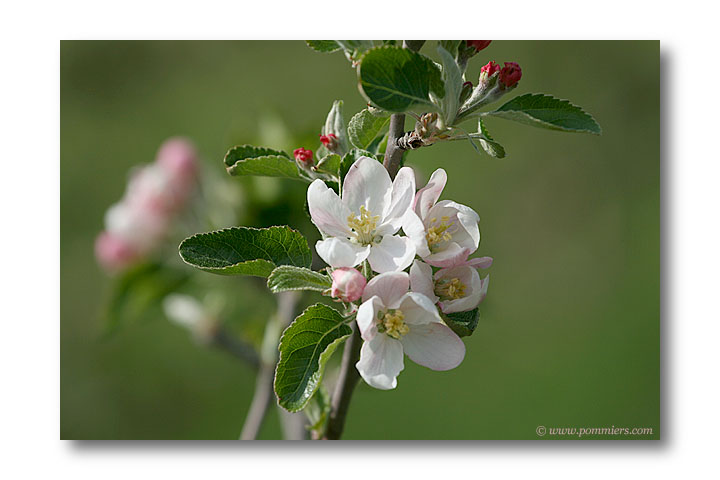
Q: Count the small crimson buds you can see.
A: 5